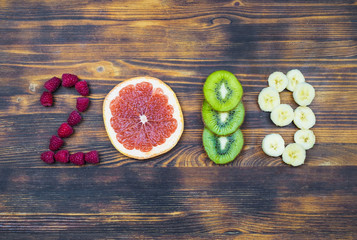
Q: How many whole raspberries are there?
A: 12